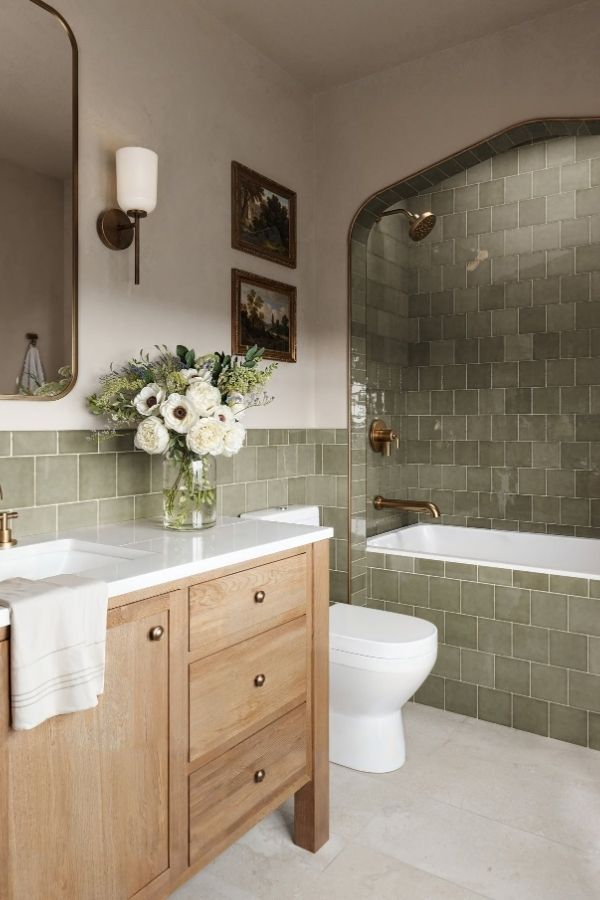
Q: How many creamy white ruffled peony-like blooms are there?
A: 4